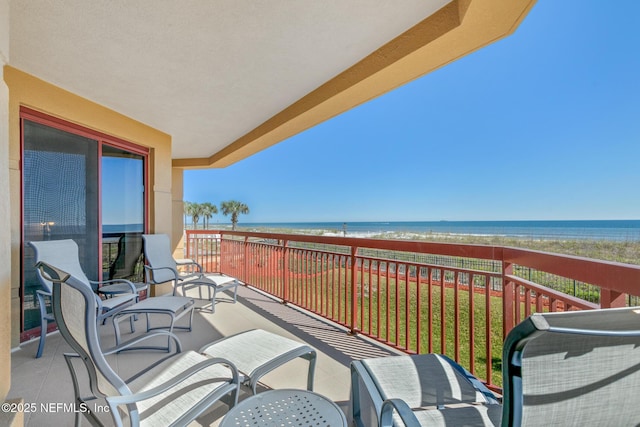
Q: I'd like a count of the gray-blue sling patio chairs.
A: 4